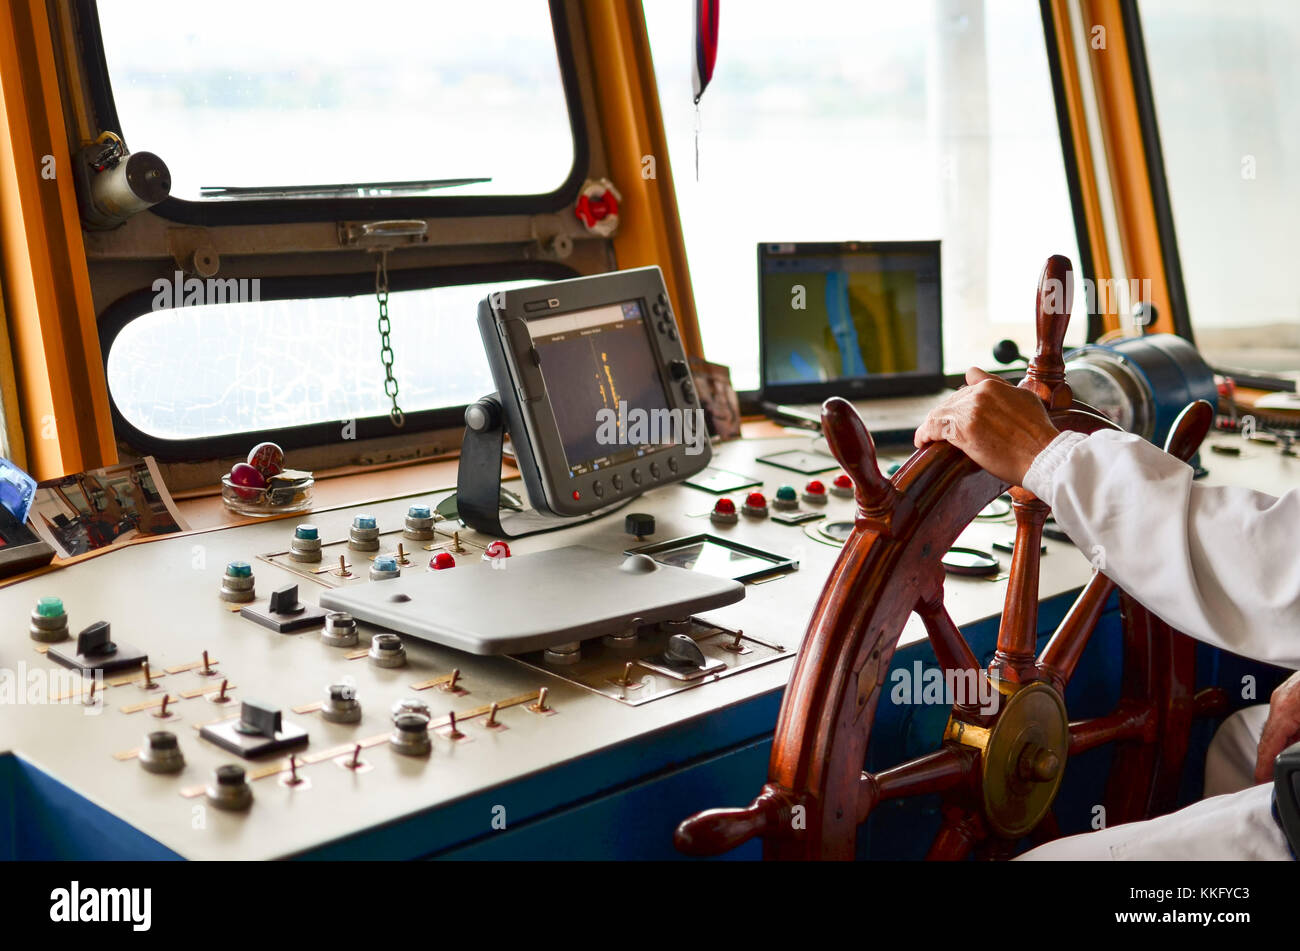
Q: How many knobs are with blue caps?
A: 5